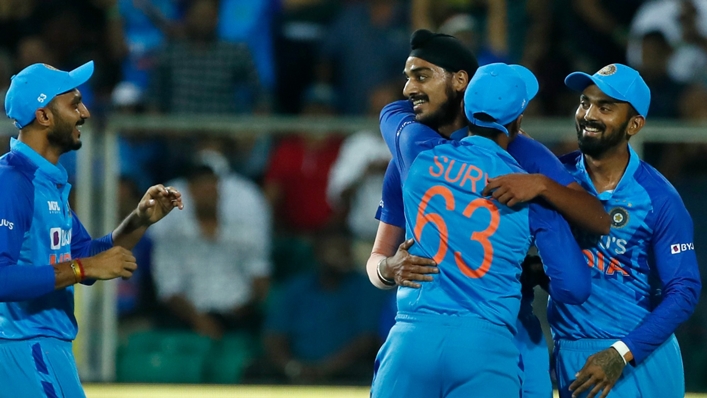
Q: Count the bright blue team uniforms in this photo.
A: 4